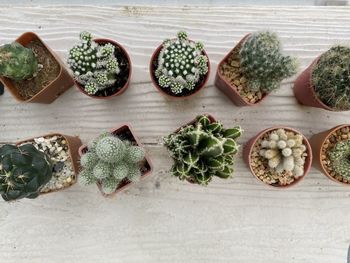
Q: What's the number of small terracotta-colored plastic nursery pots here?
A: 10